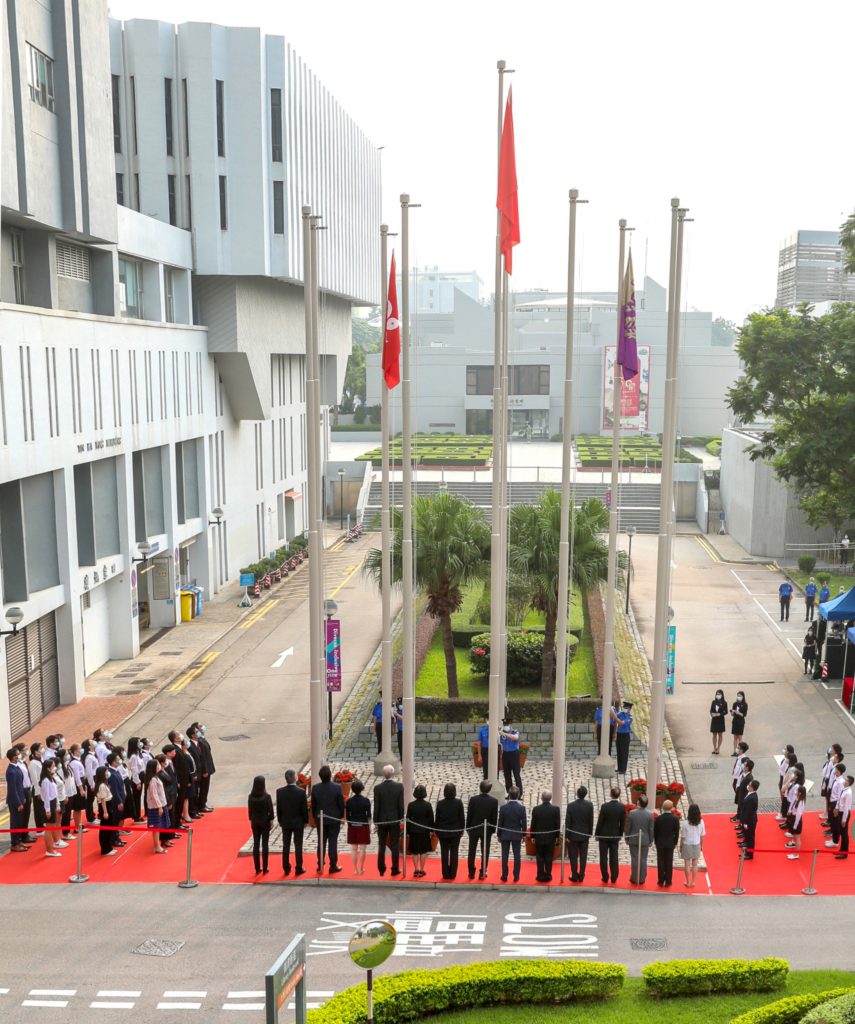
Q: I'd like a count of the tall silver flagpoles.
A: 10